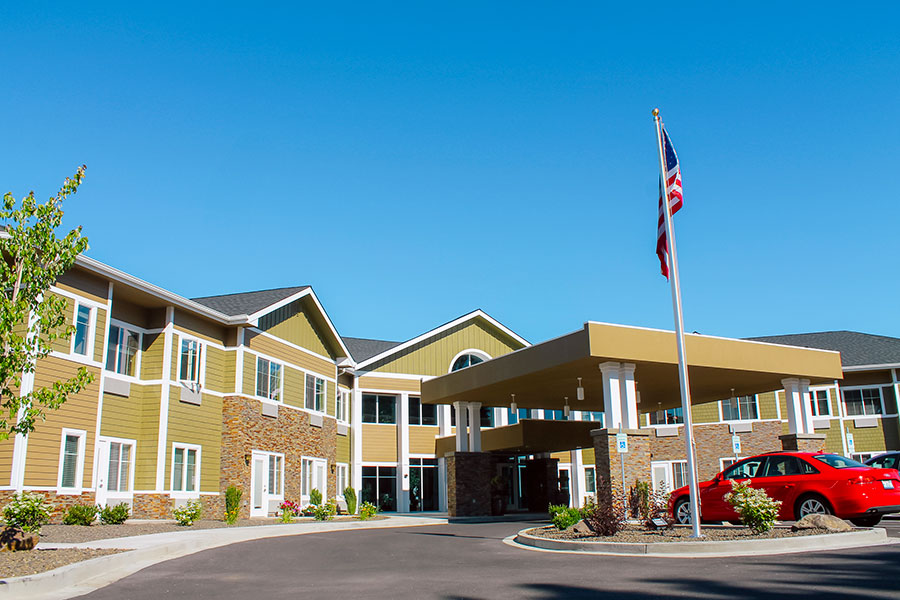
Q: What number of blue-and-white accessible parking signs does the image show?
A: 3